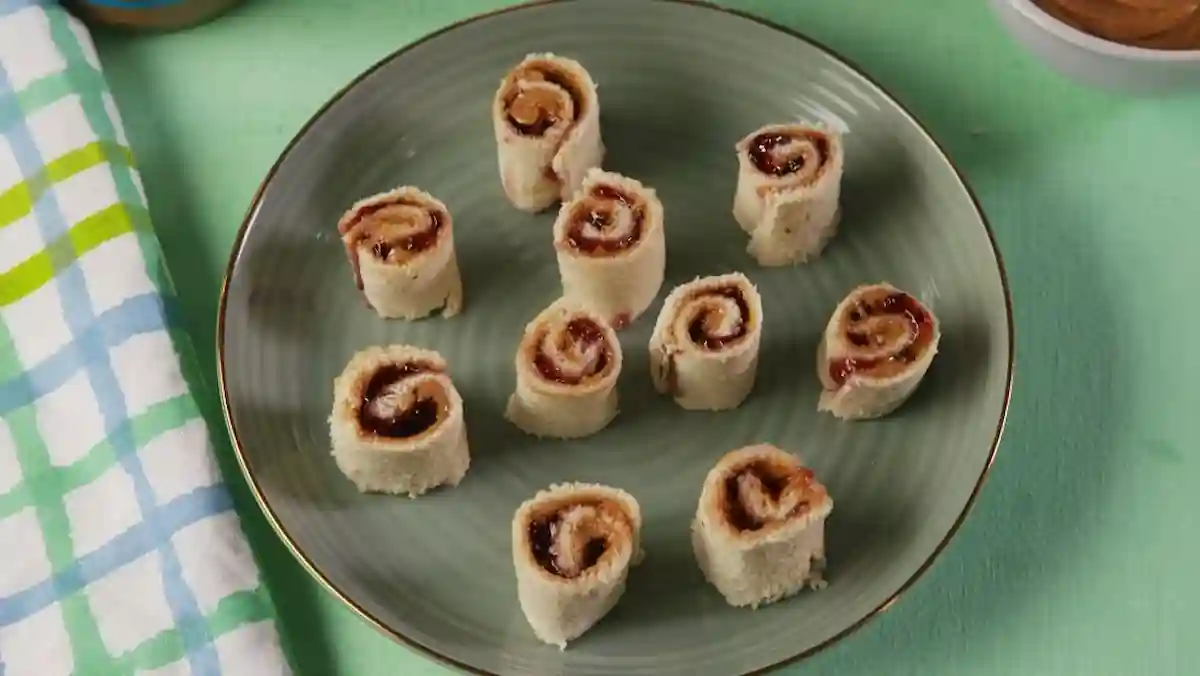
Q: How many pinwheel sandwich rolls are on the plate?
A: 10